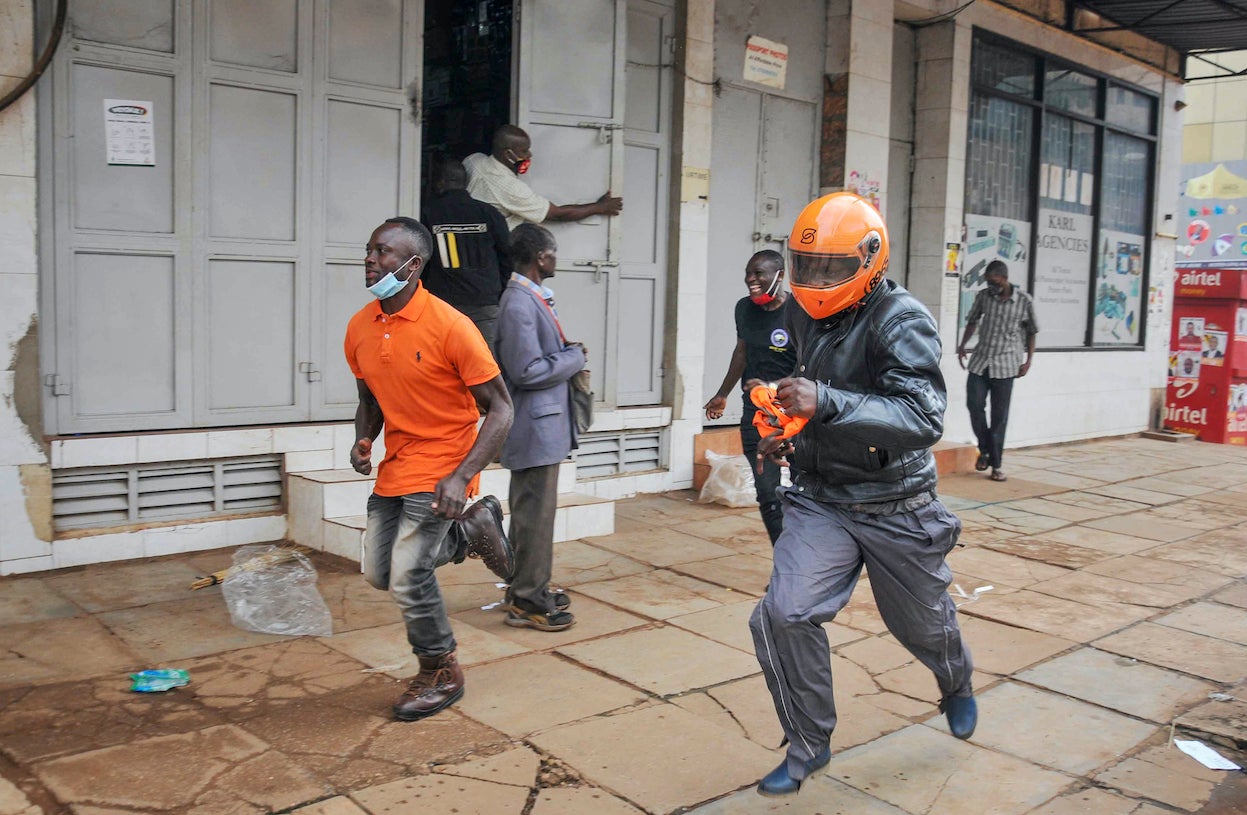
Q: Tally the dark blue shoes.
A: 2